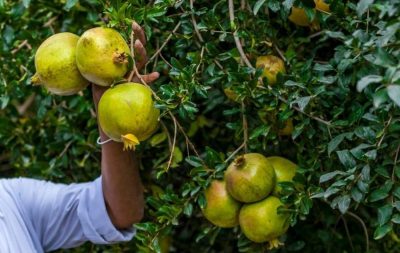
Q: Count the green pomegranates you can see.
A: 7